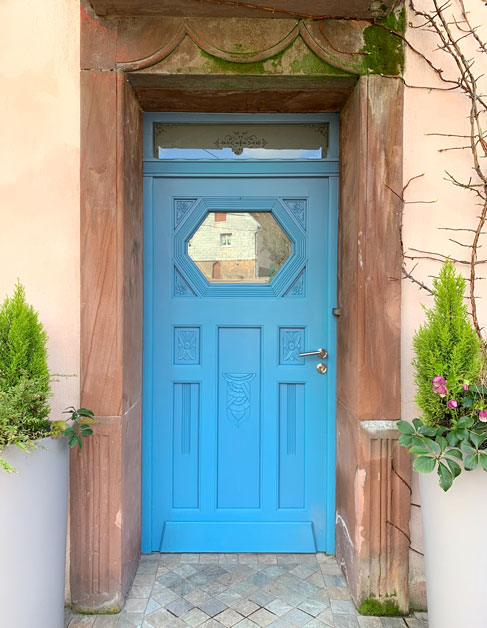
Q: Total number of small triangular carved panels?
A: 4